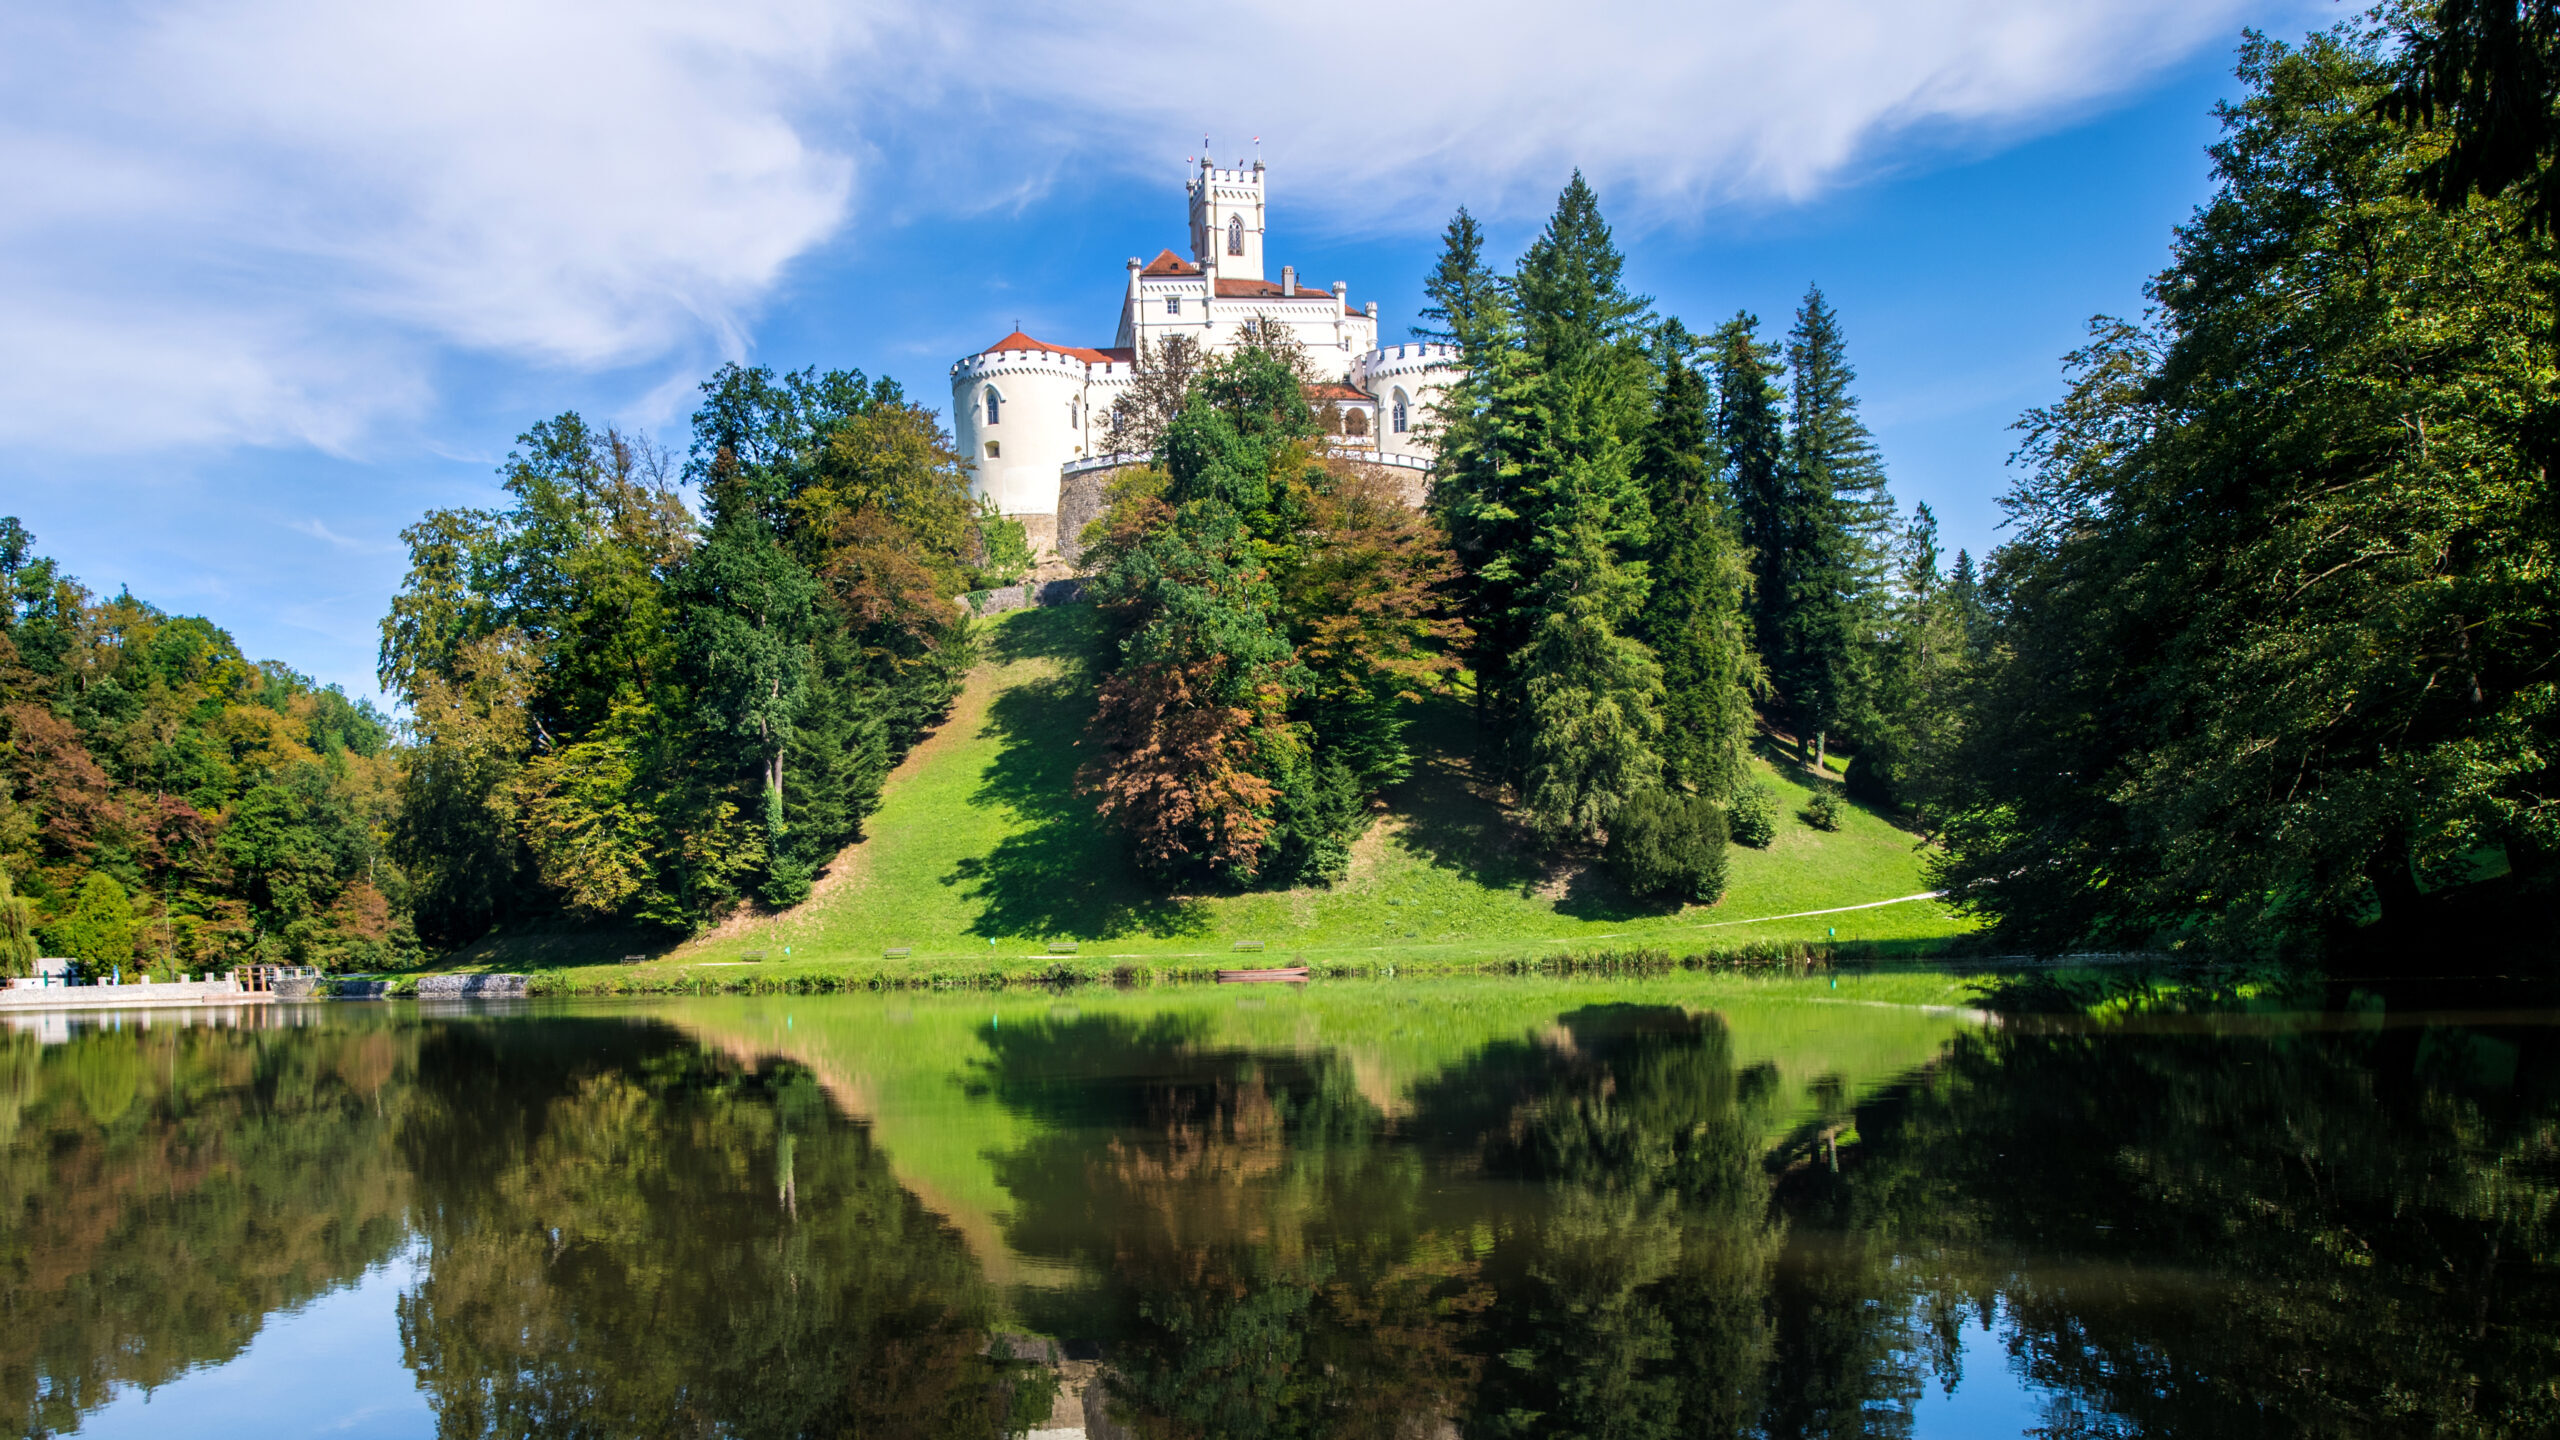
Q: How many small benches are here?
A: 5